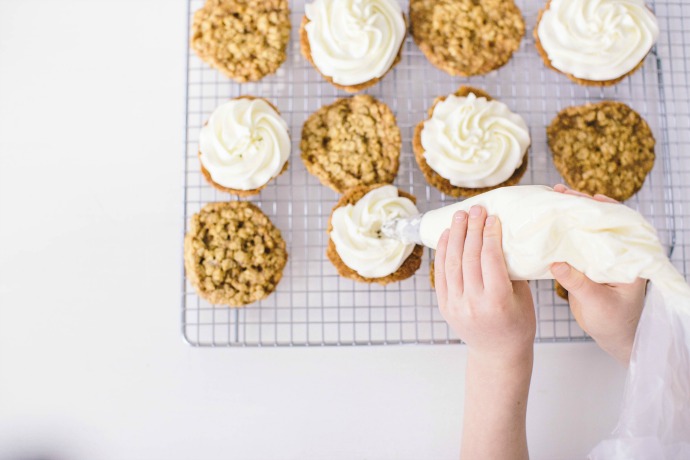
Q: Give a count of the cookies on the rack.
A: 12